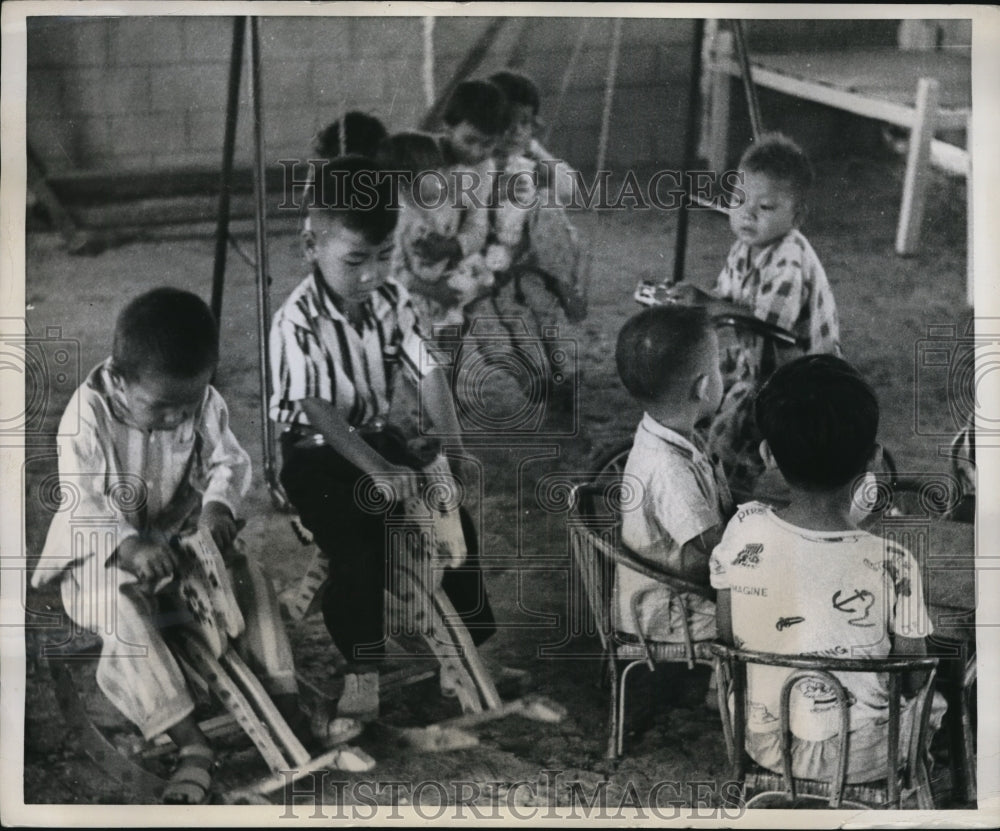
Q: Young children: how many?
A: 9